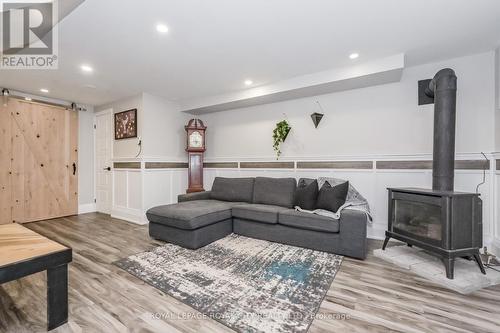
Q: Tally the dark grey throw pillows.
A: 2